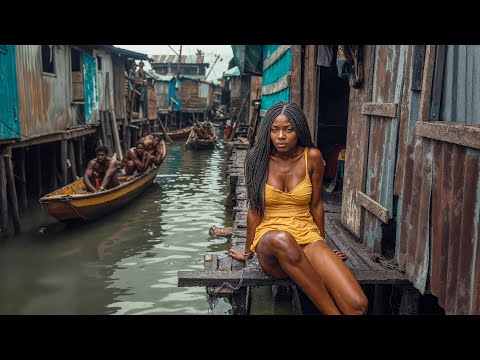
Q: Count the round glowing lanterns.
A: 0